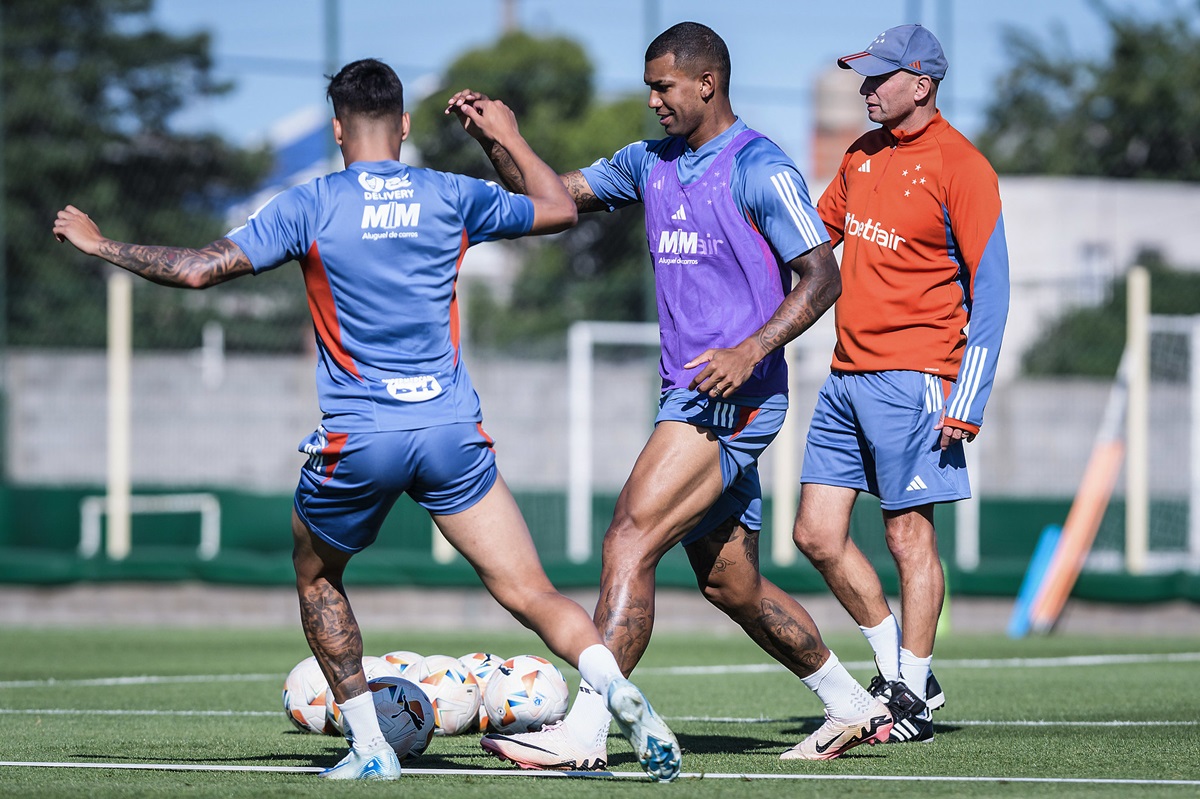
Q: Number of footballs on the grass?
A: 7